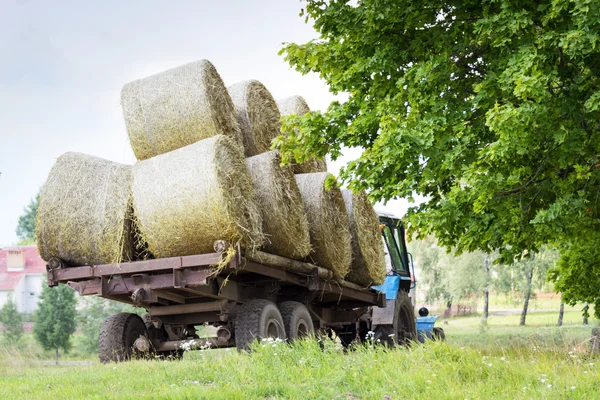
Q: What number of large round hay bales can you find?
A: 8